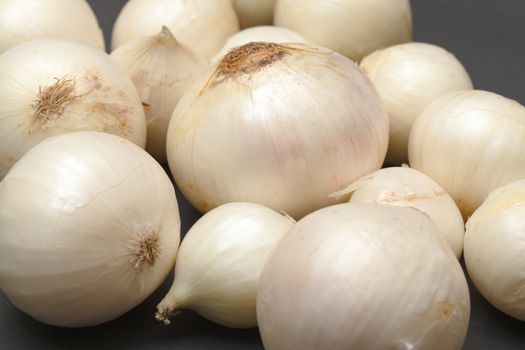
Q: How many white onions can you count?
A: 15